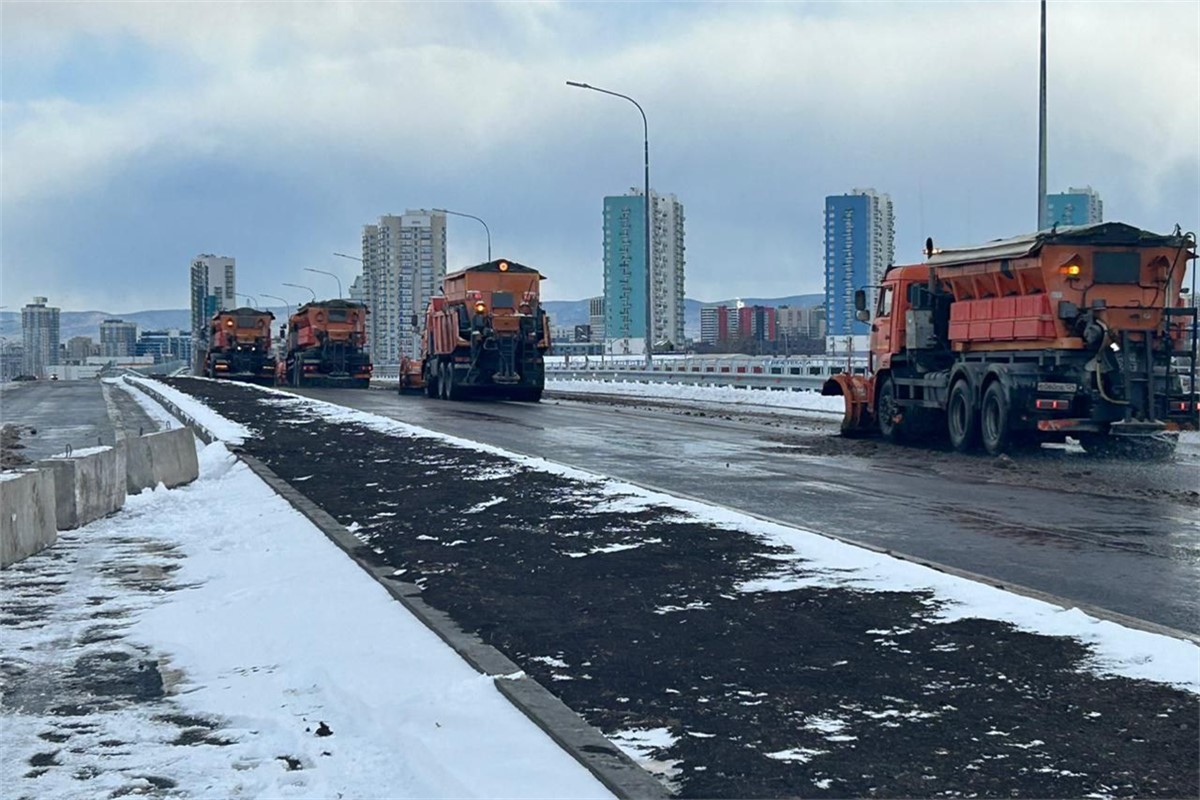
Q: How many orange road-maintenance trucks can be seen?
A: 4